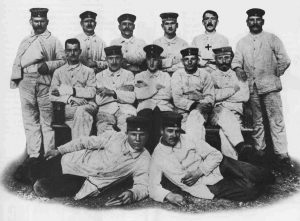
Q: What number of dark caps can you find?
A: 11